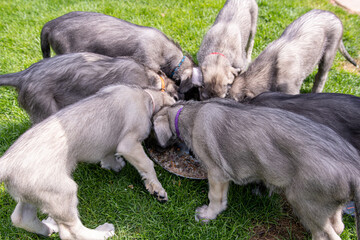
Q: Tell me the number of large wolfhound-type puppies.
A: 7